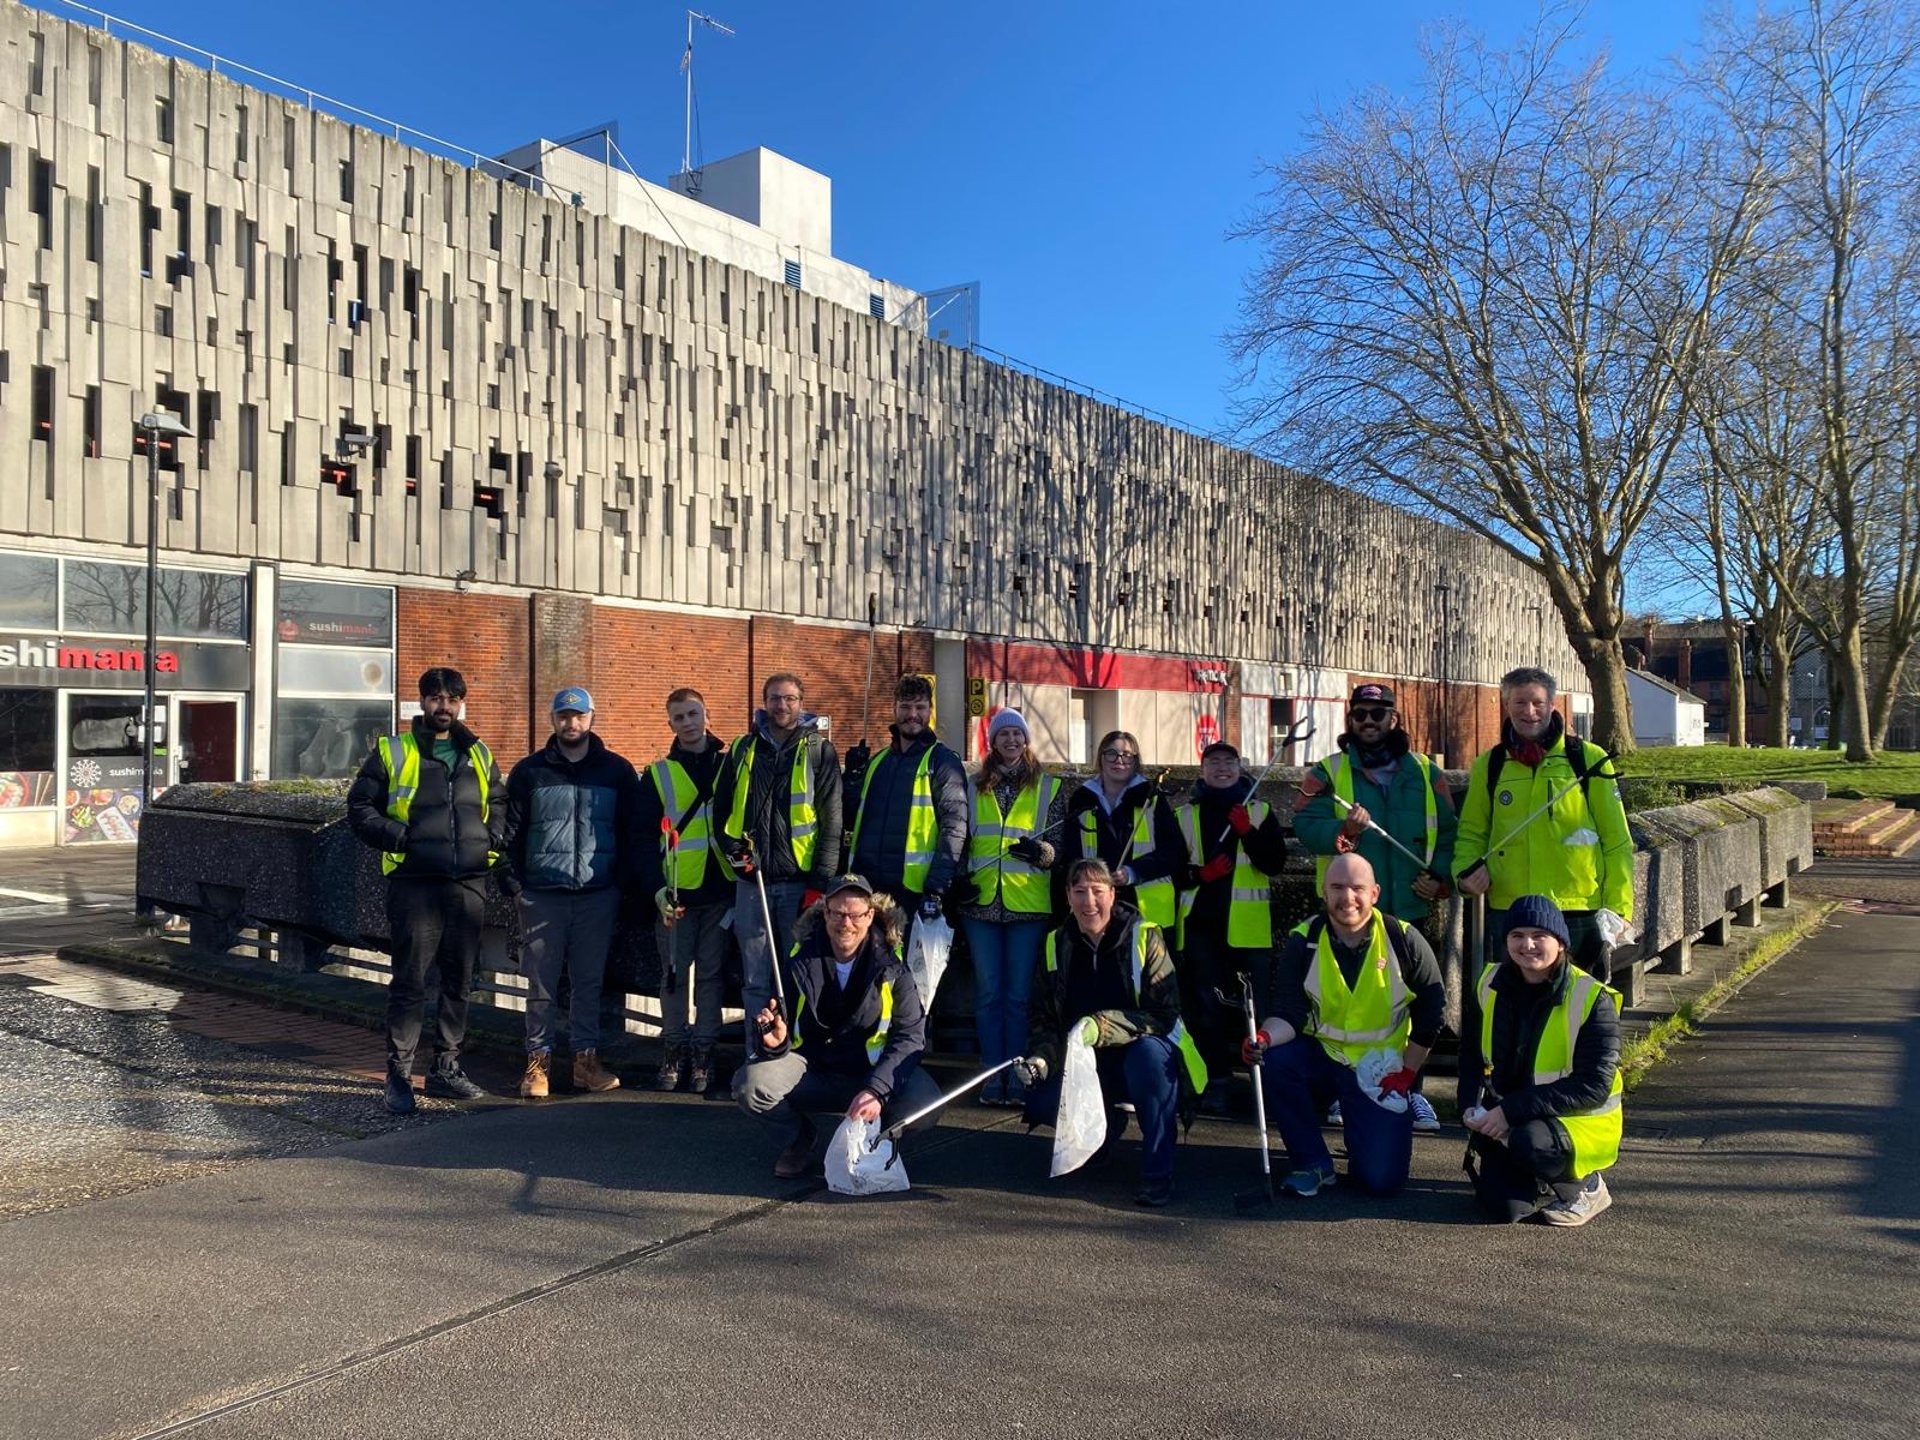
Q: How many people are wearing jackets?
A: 13